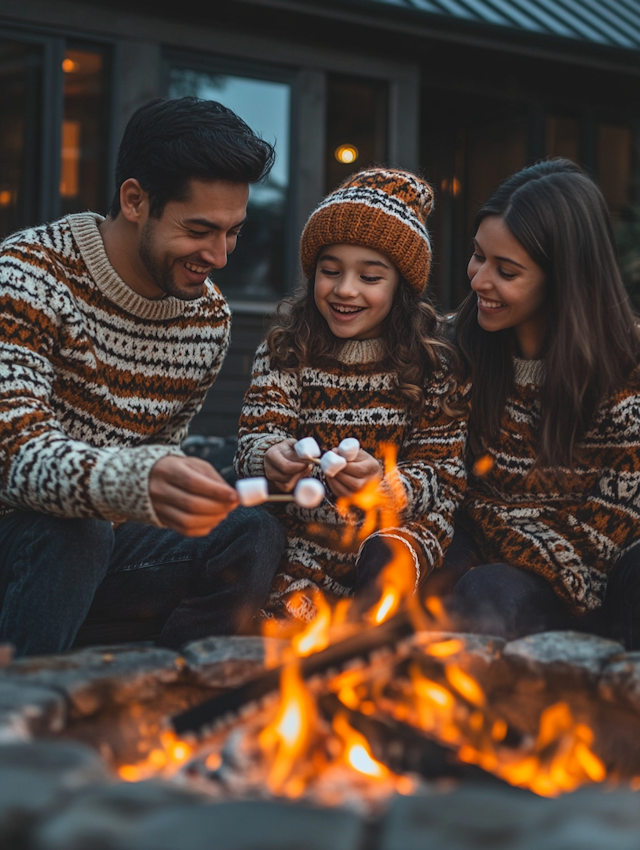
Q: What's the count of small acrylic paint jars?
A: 0